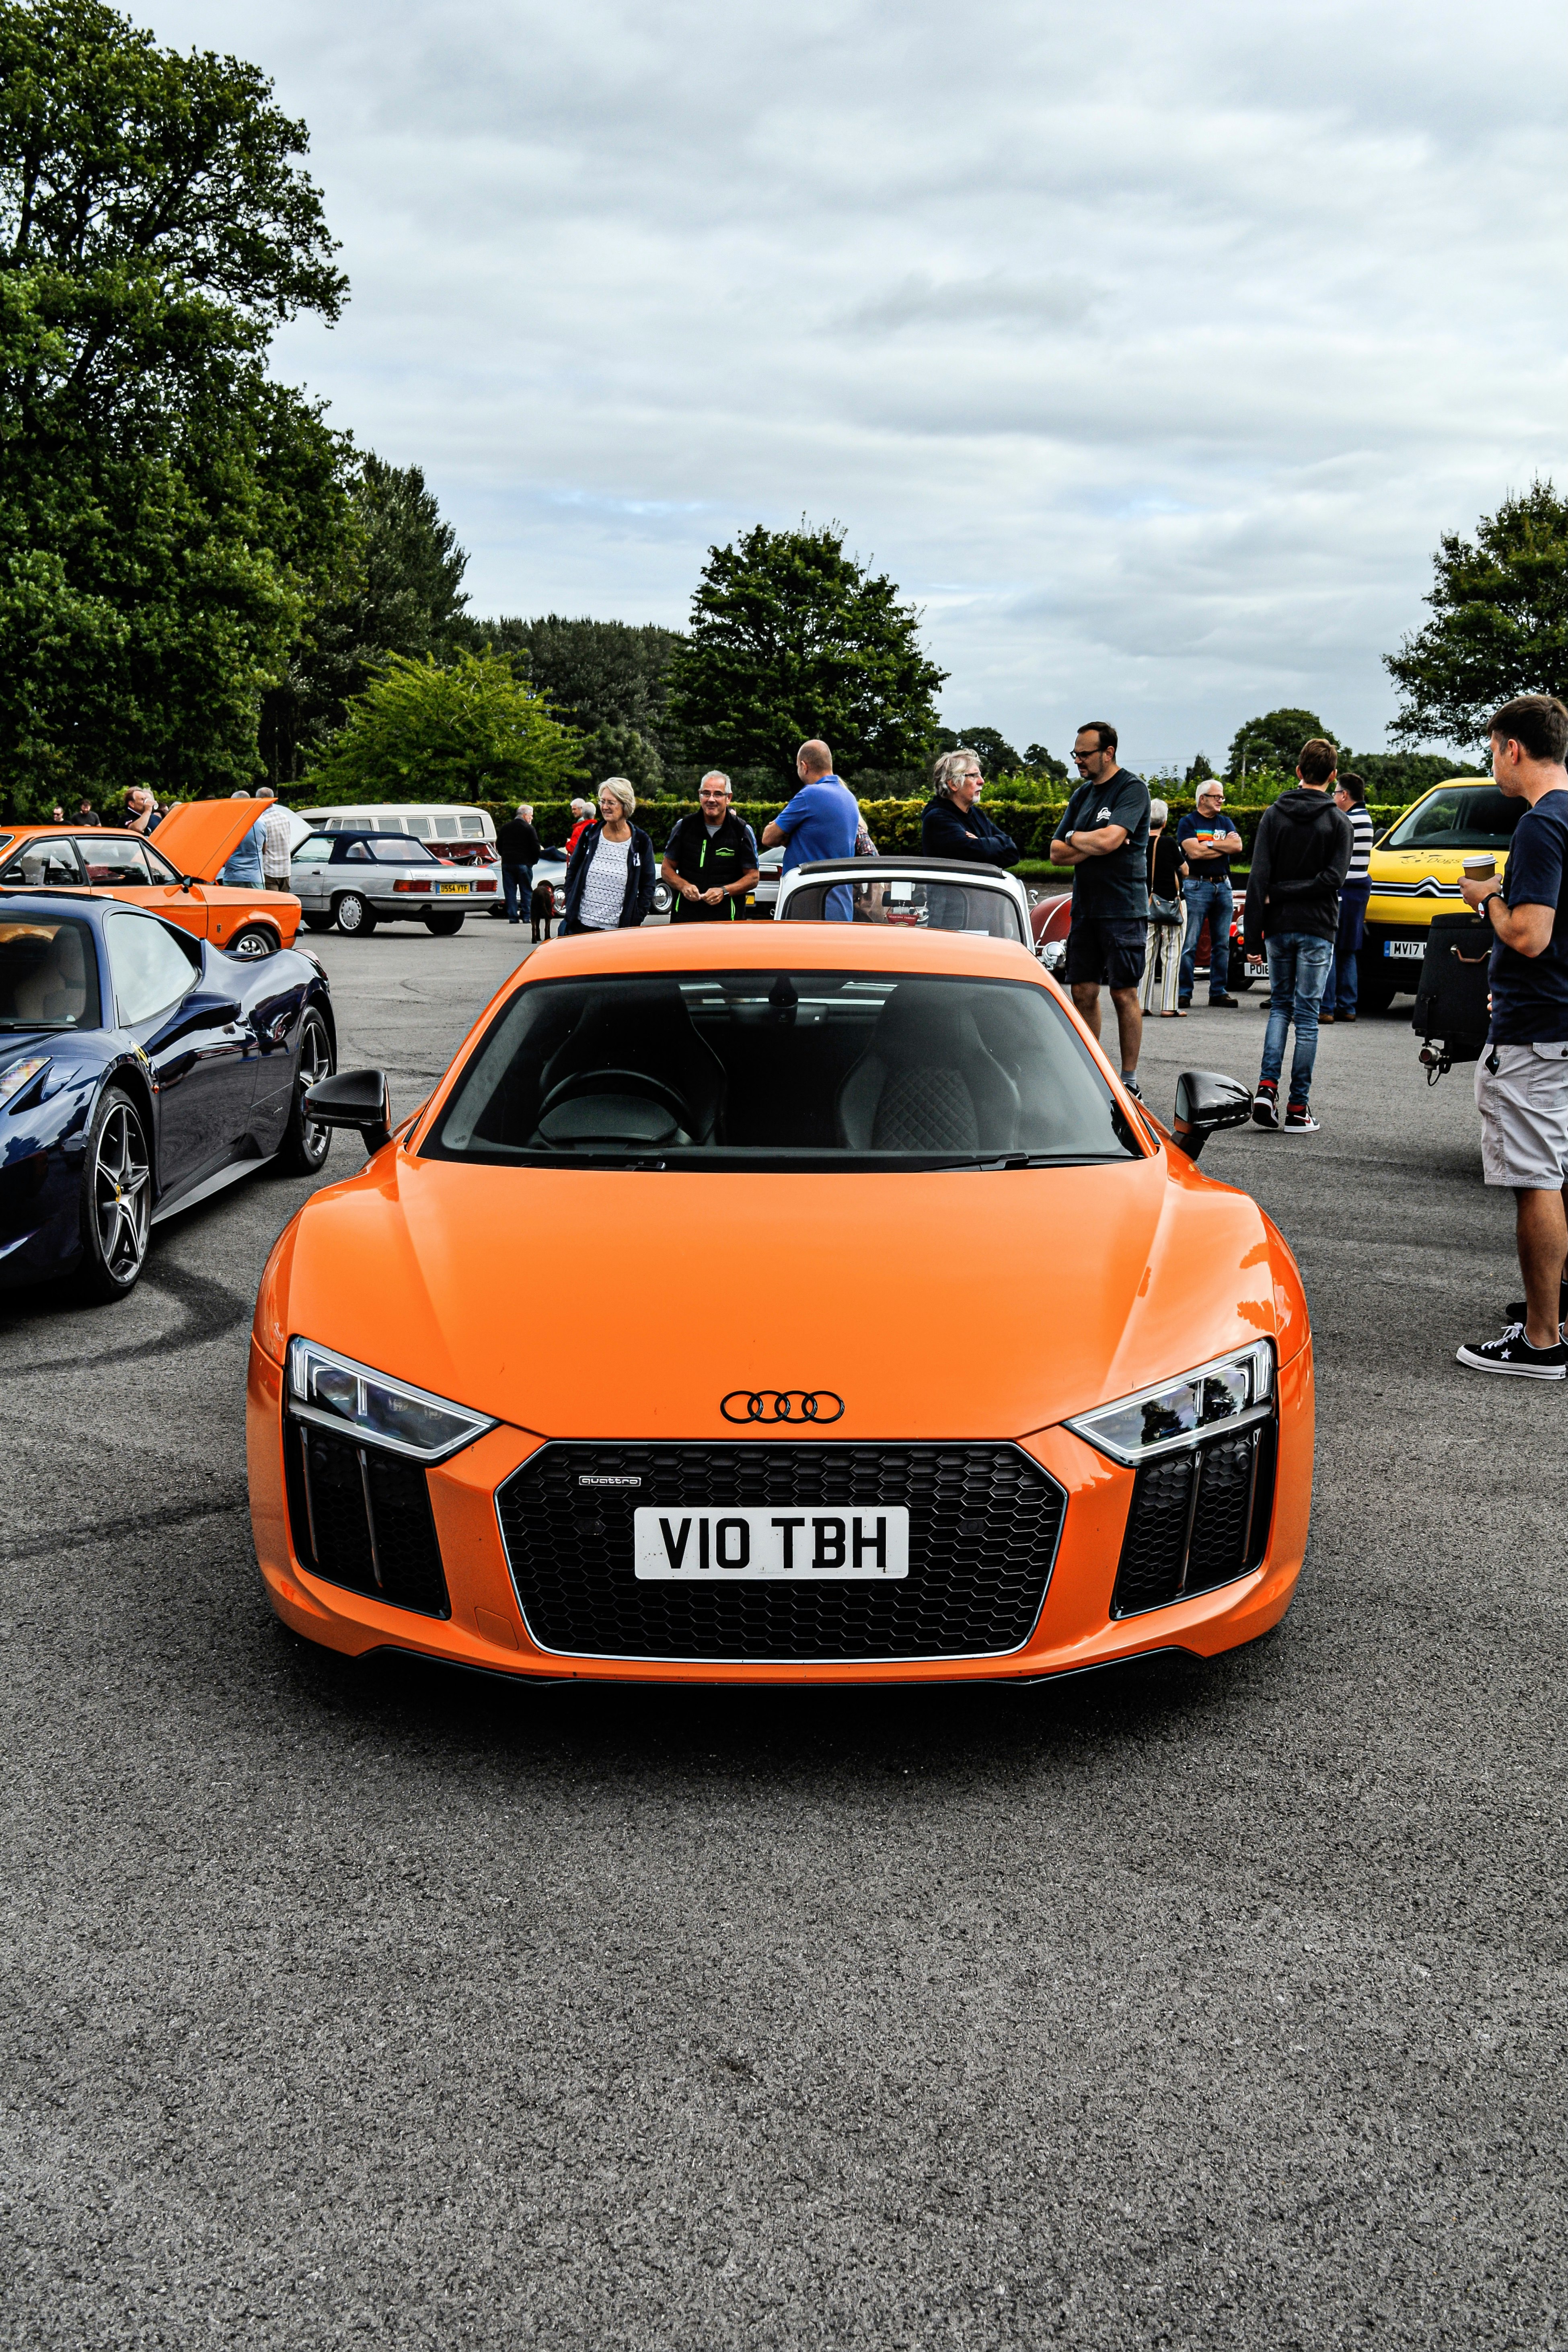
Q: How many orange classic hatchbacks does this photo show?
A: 1